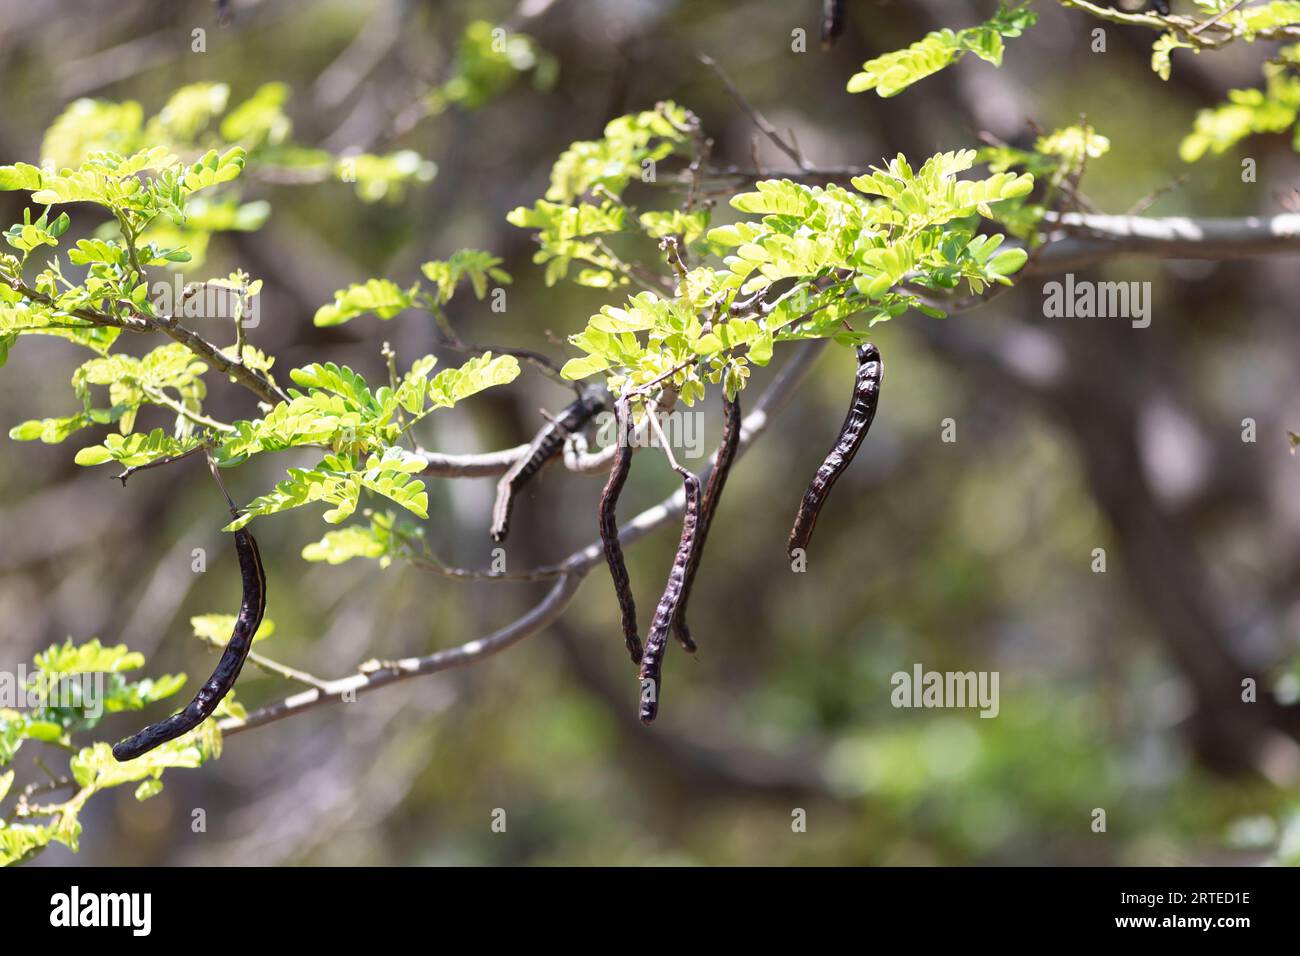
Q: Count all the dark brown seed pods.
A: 6